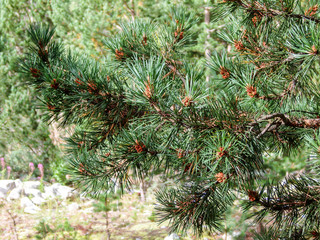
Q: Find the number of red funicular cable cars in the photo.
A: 0